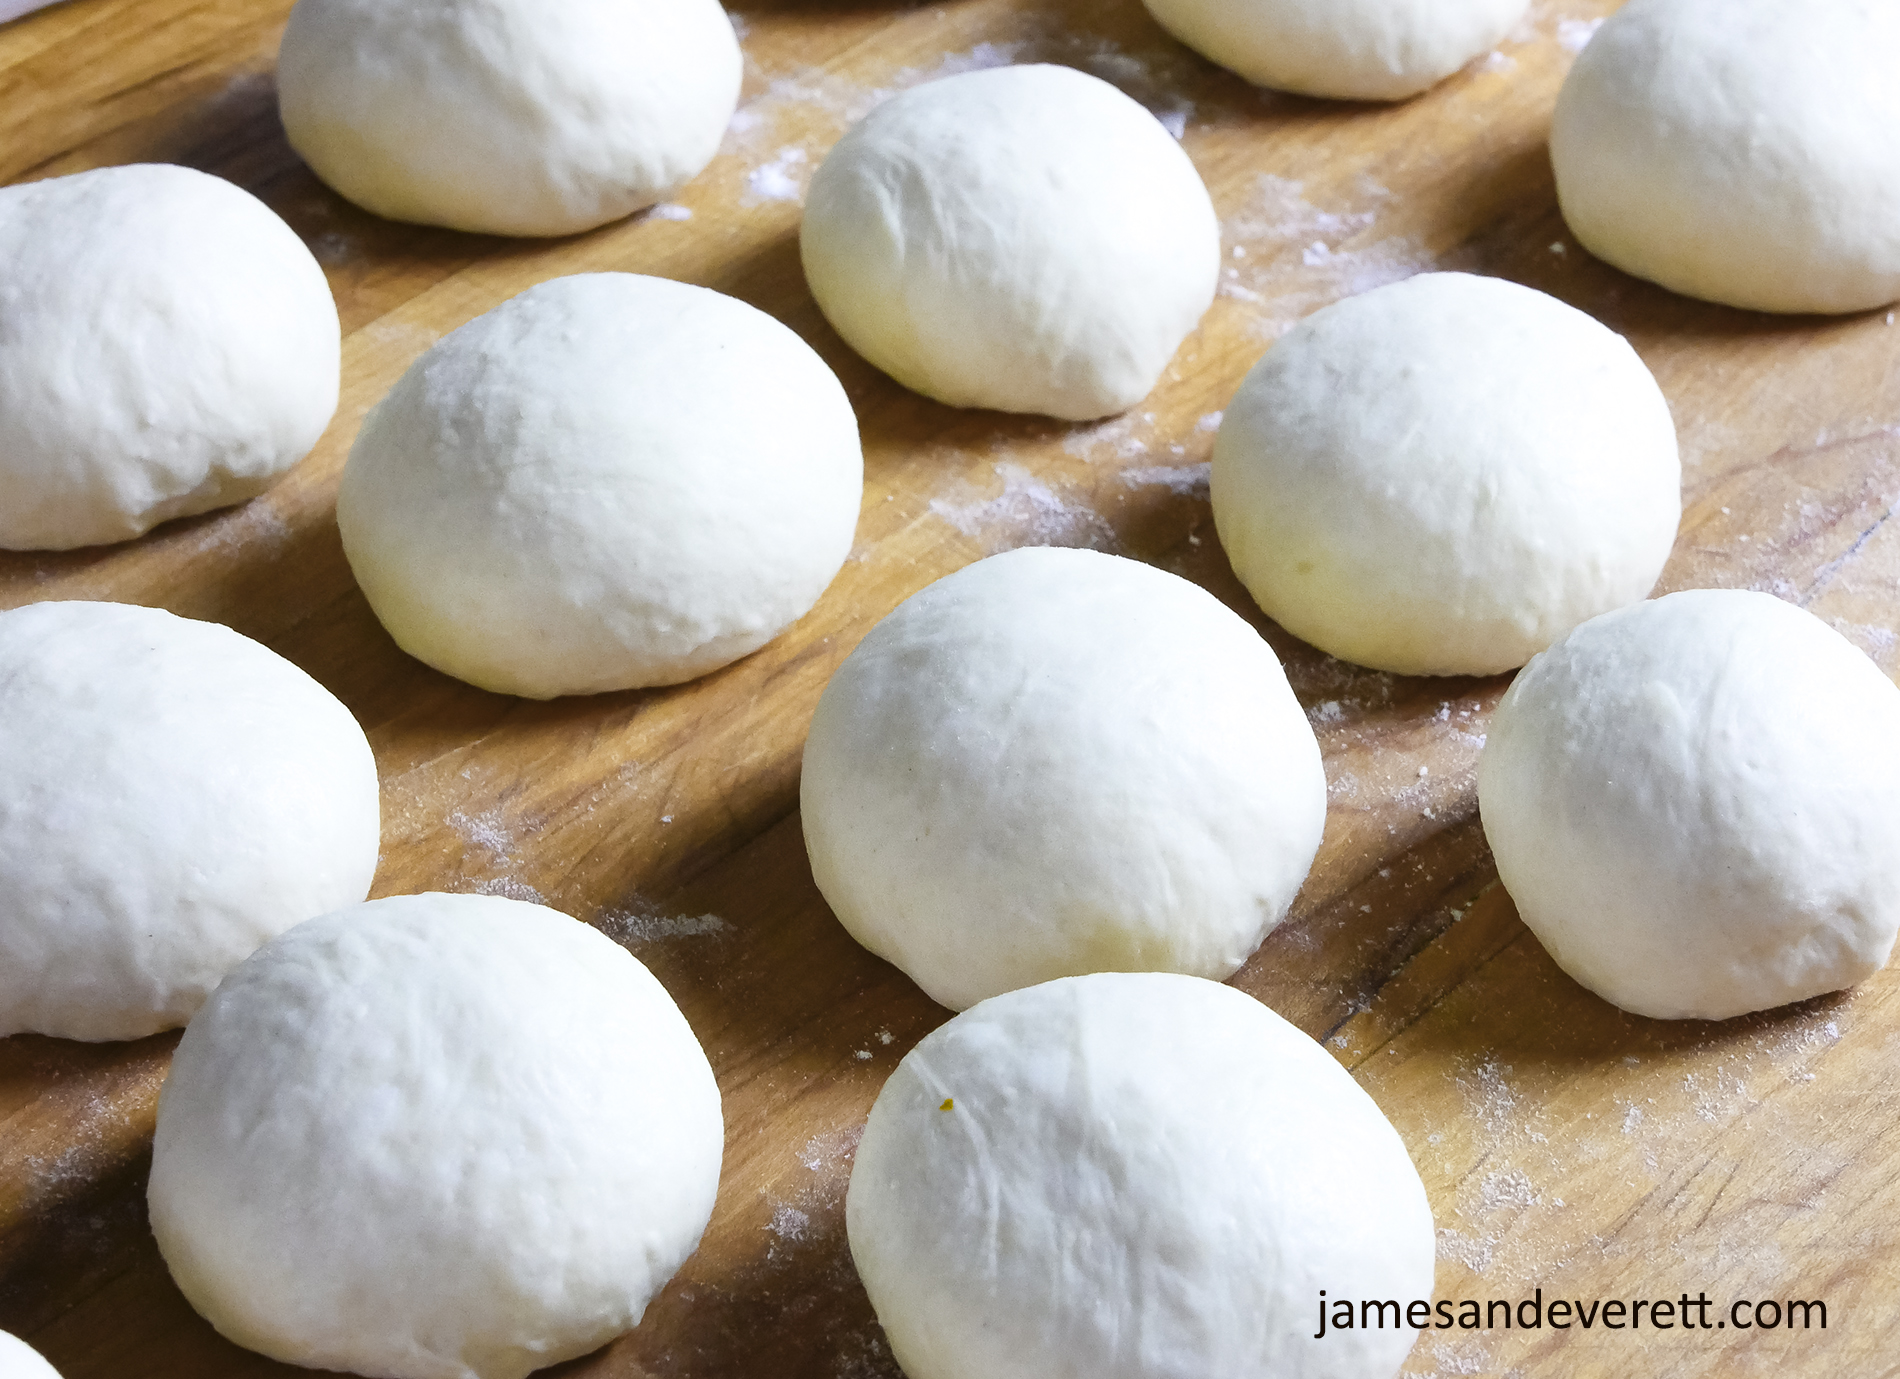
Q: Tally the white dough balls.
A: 13